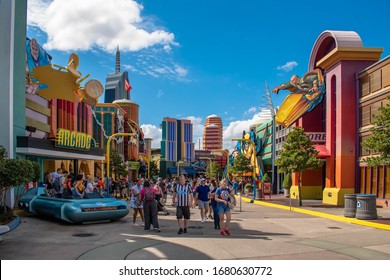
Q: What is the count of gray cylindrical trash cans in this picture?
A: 2